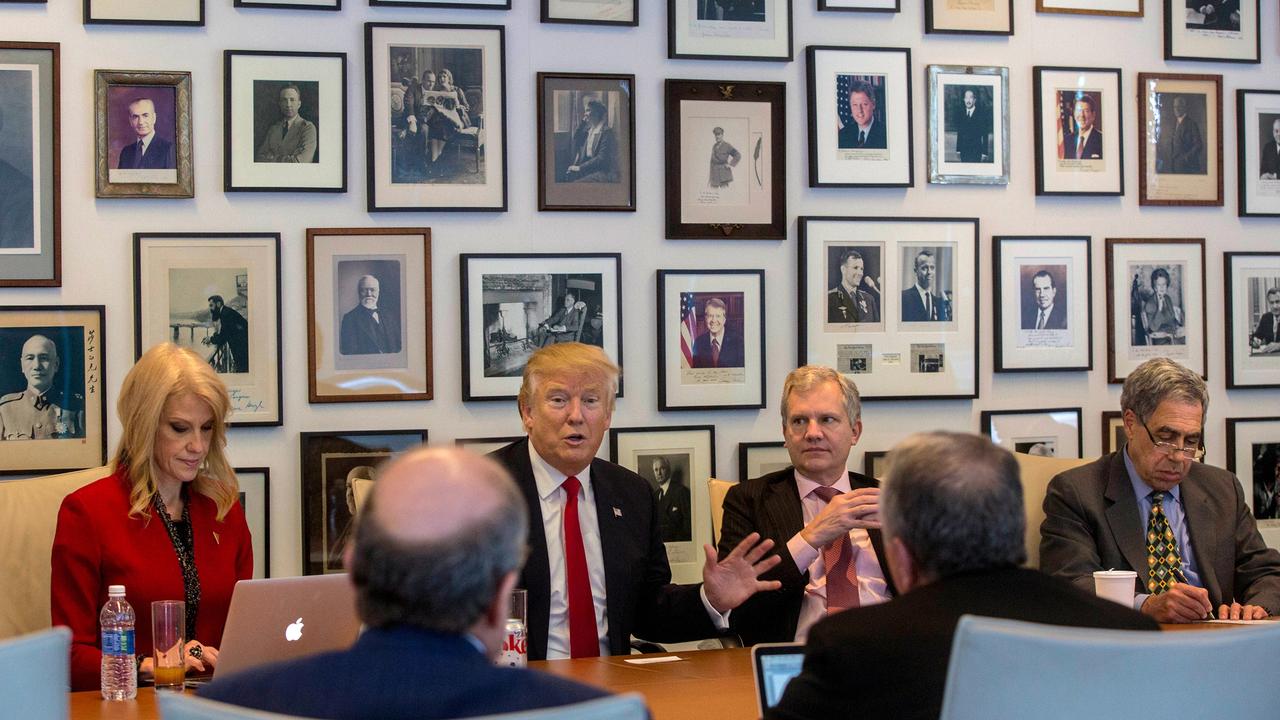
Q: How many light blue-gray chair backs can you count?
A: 3